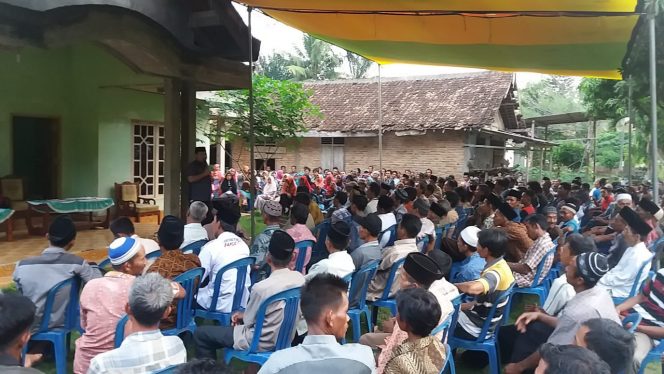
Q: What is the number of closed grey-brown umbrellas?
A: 0